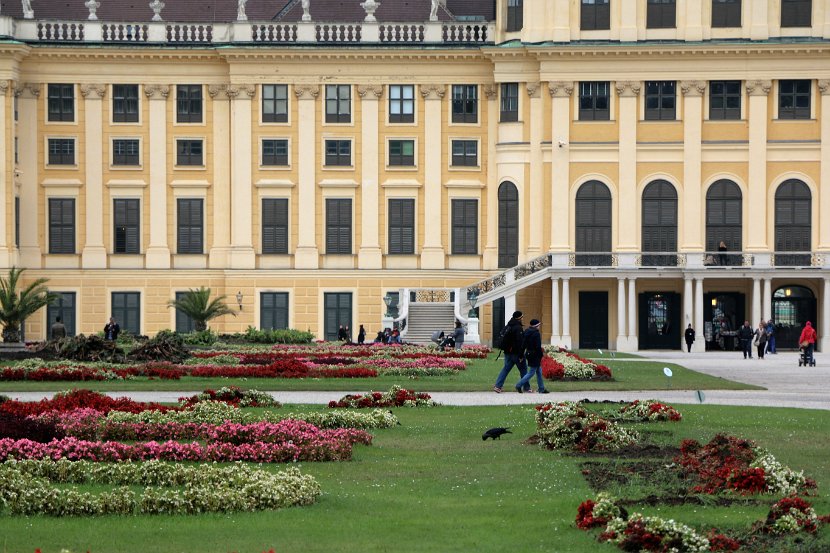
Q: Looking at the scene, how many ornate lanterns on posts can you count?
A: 2